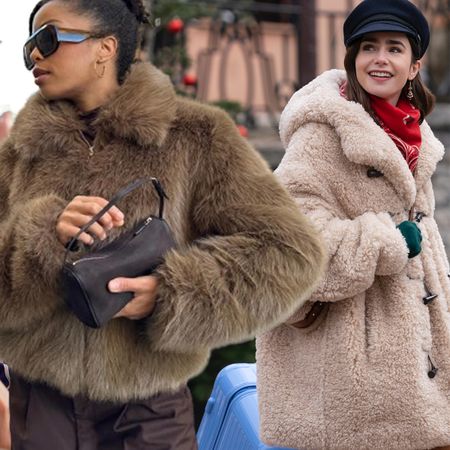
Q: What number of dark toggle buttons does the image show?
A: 4